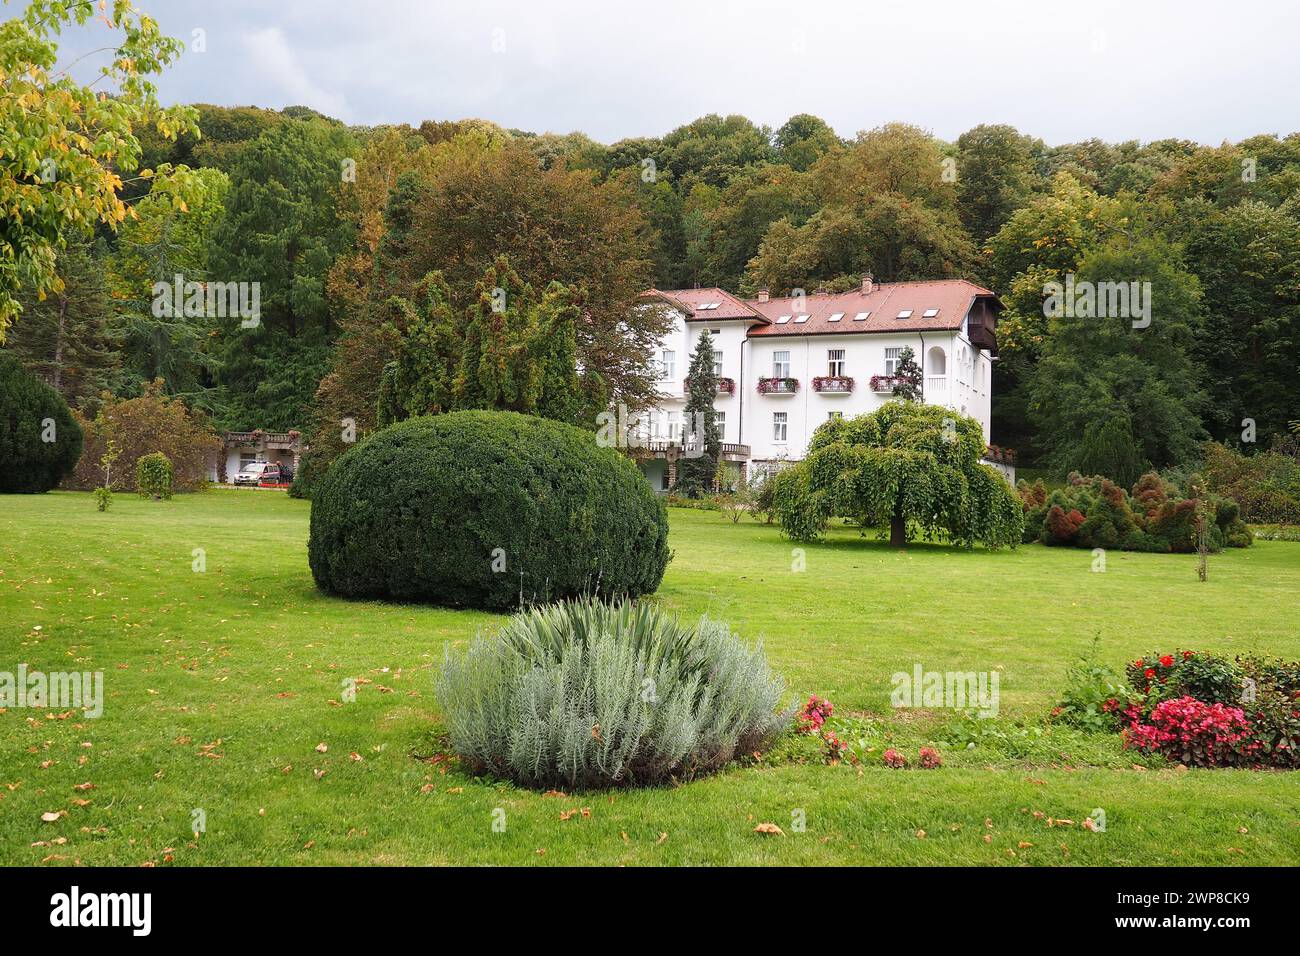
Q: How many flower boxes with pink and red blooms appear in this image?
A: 4